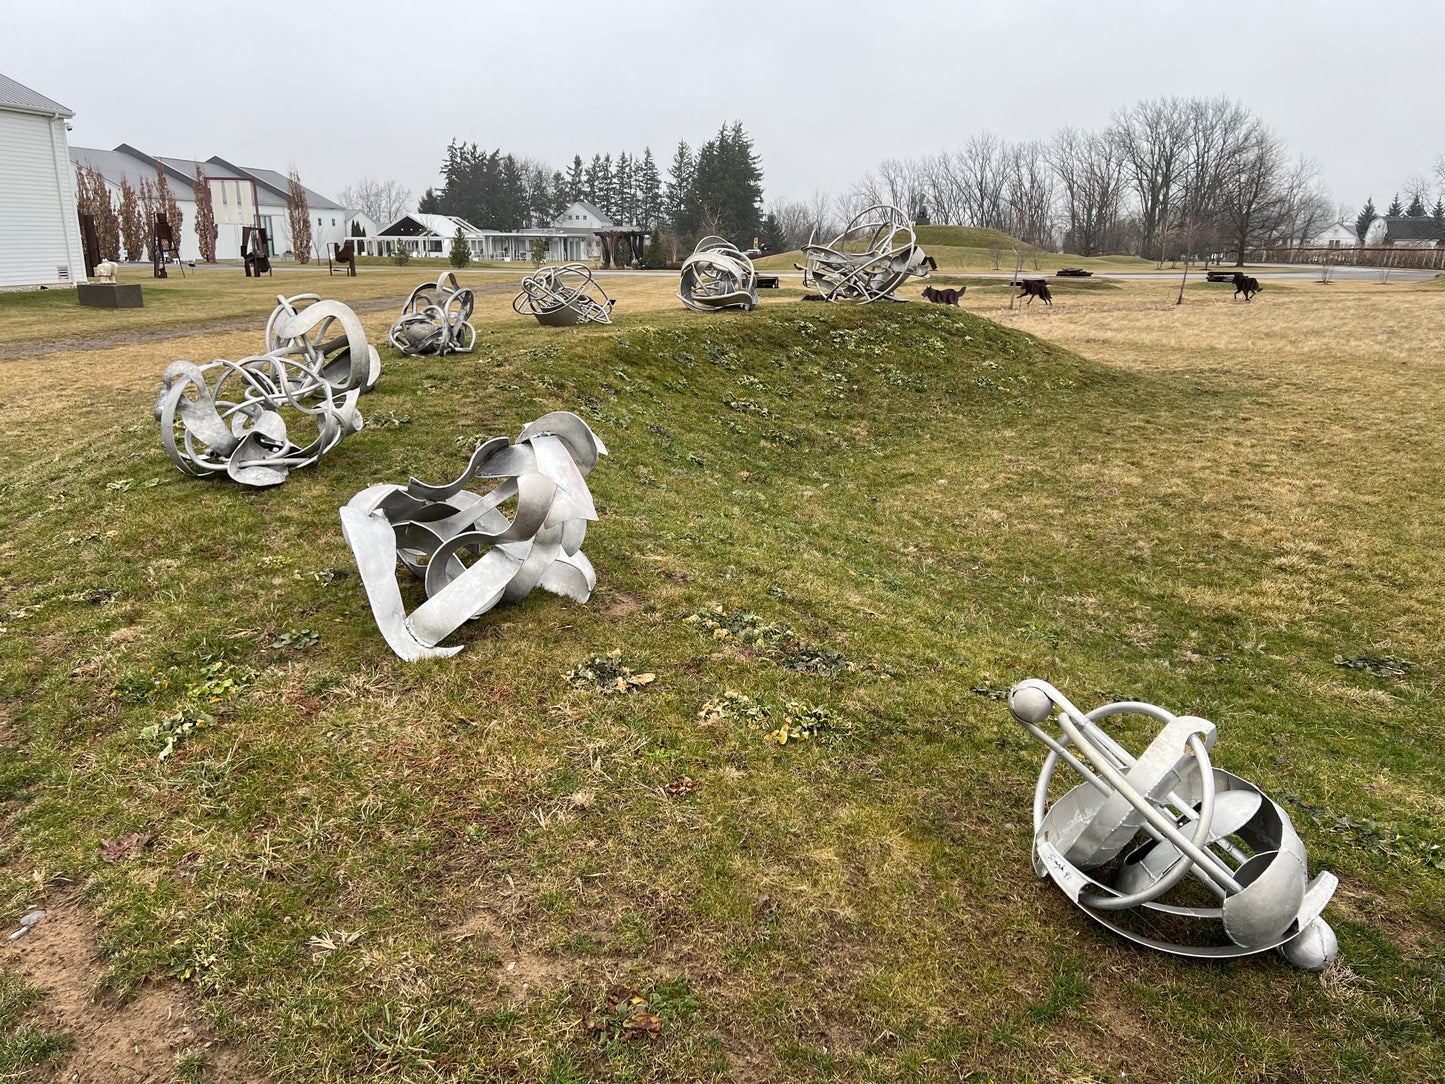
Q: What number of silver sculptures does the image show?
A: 8